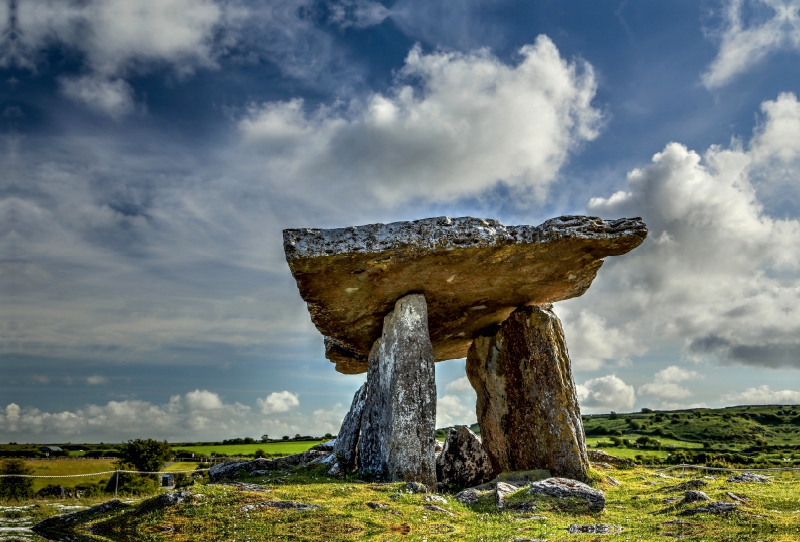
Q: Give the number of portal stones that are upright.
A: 2